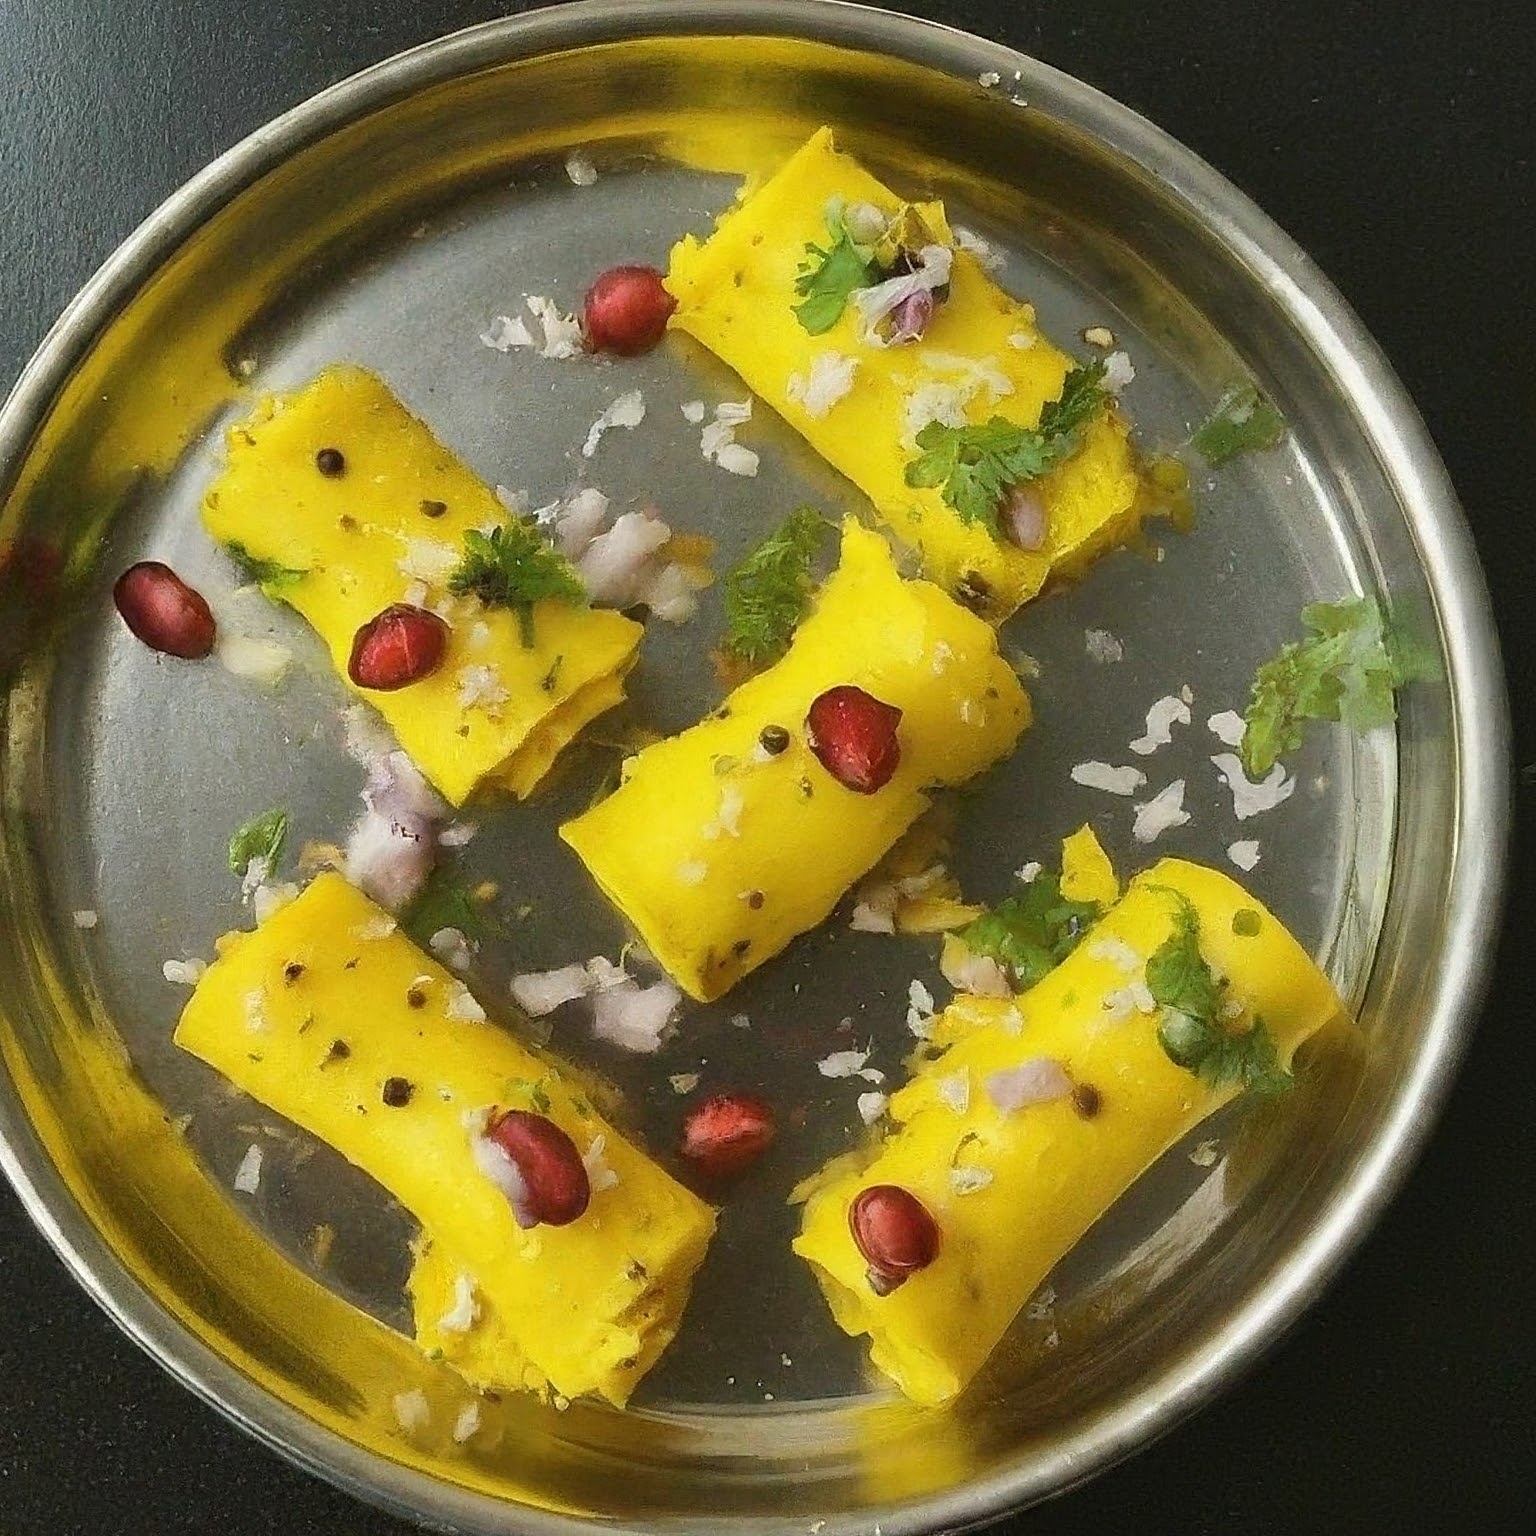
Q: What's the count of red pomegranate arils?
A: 7